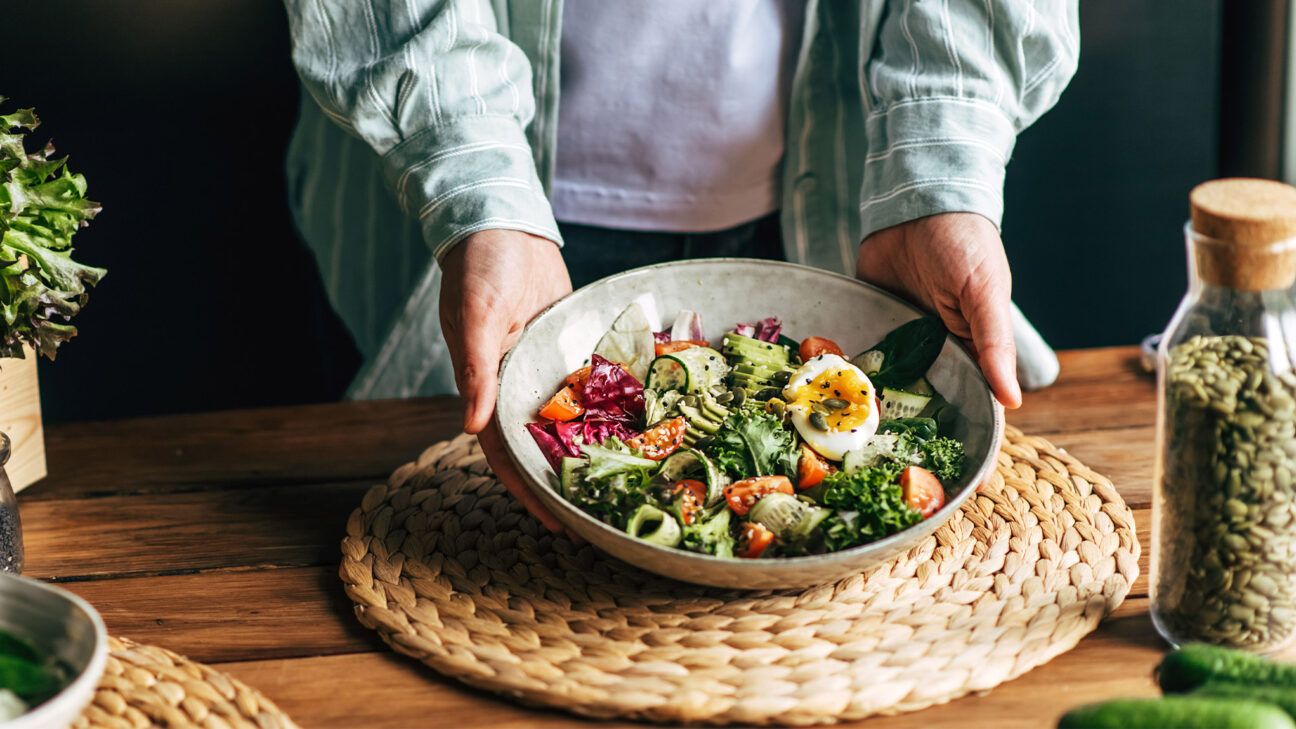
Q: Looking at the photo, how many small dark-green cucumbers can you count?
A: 3